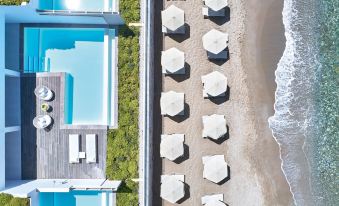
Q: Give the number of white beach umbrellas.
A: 11